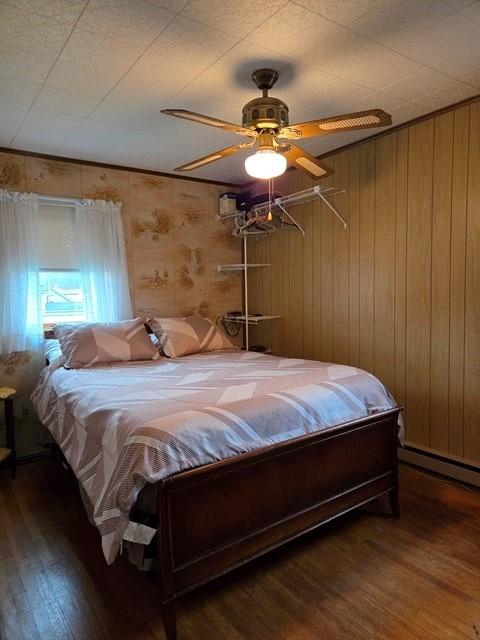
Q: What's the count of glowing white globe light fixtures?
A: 1